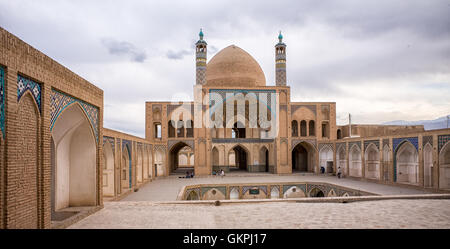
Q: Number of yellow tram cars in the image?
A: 0